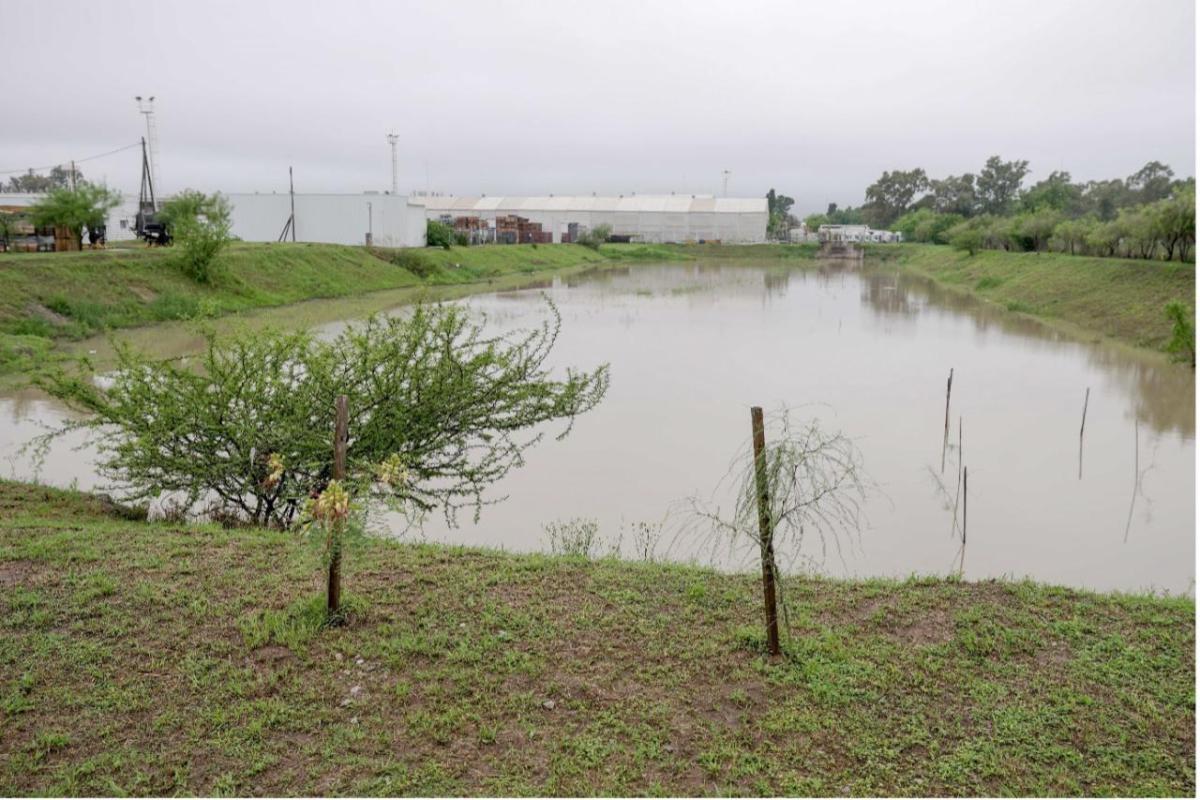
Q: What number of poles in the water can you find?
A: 5